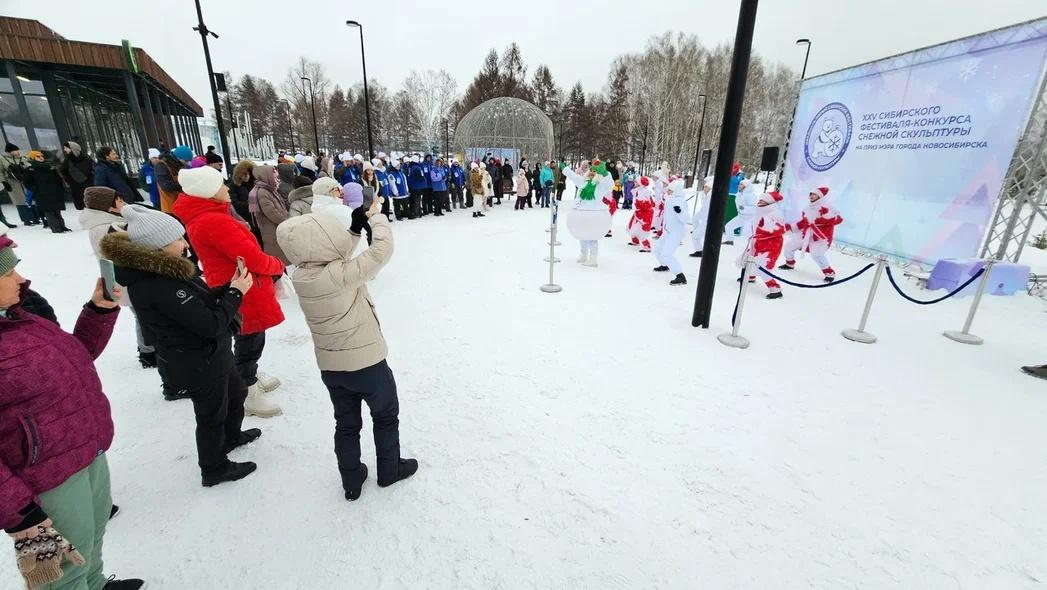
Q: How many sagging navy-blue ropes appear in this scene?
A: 2